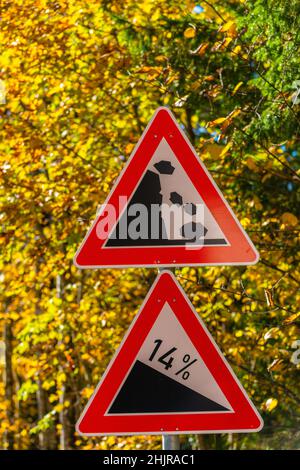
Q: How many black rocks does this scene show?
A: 4